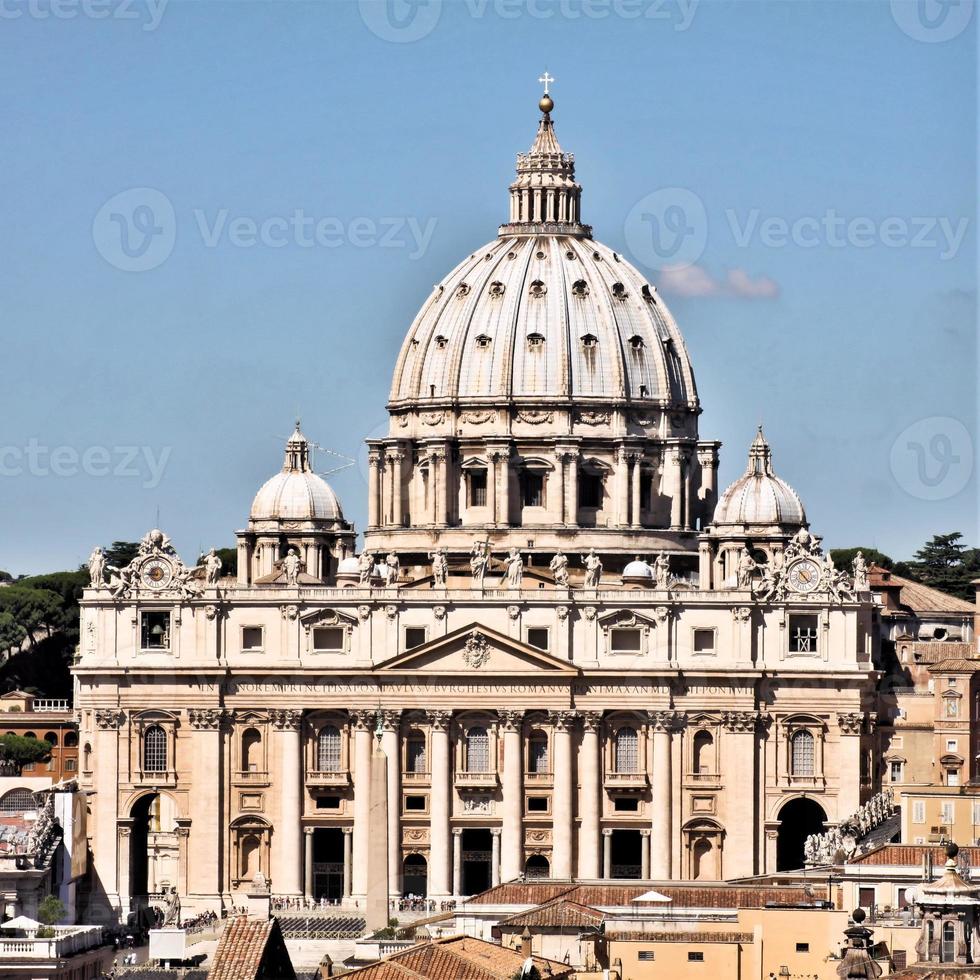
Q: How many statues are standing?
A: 13